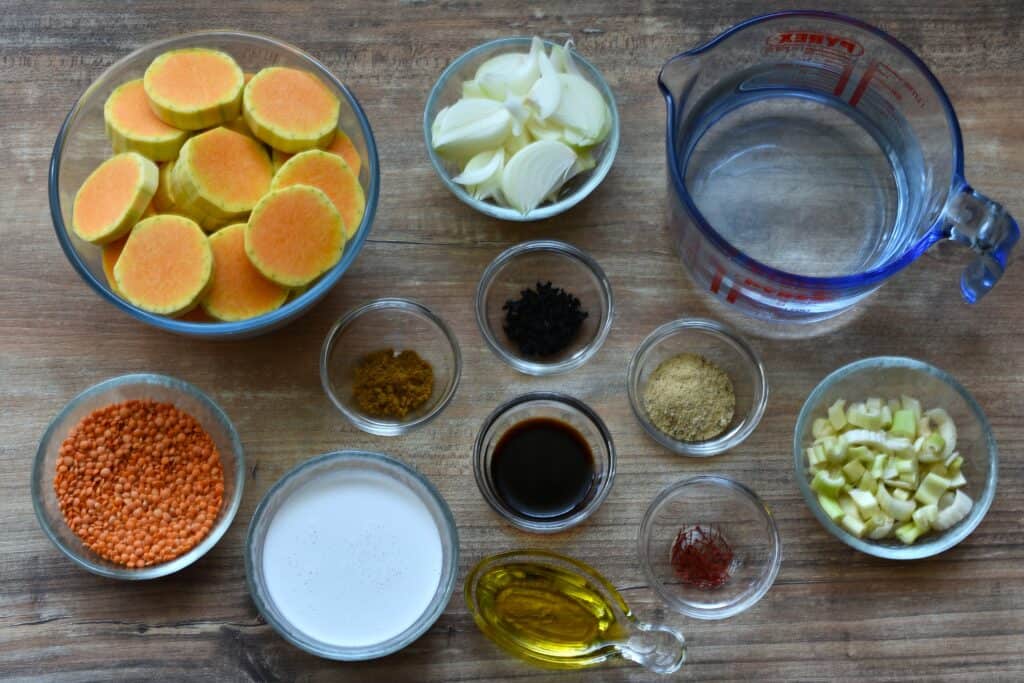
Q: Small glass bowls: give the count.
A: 5